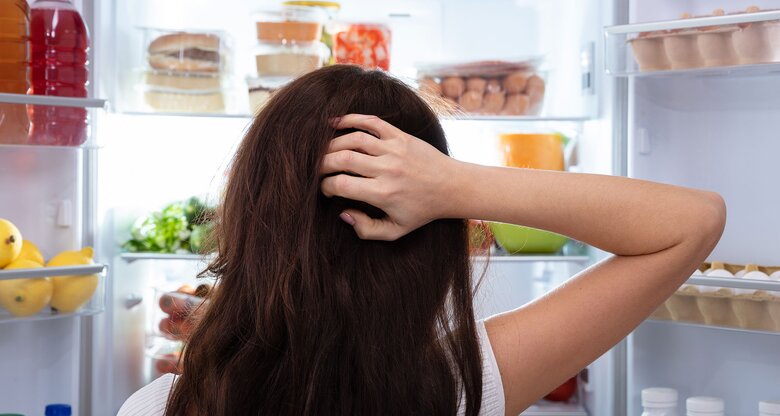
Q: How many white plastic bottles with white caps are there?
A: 3